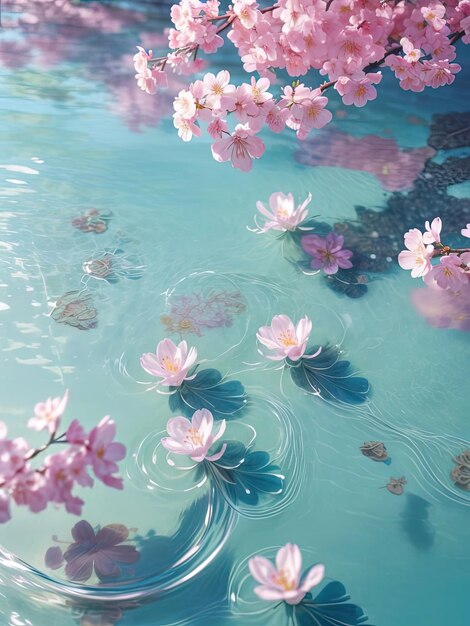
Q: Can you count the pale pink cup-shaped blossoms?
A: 5